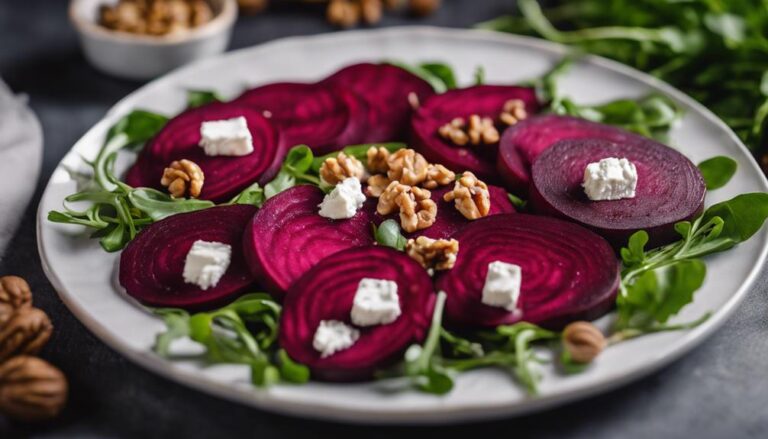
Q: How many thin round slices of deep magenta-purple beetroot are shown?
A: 11